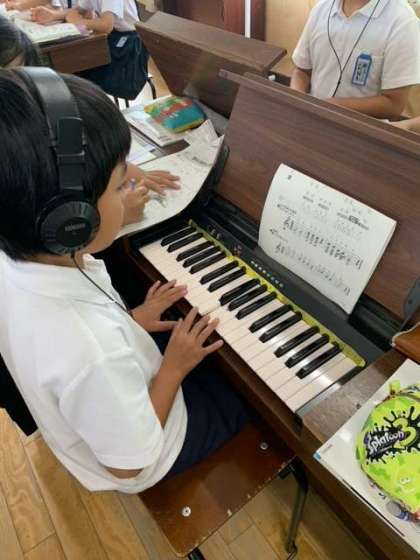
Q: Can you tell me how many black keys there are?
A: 15